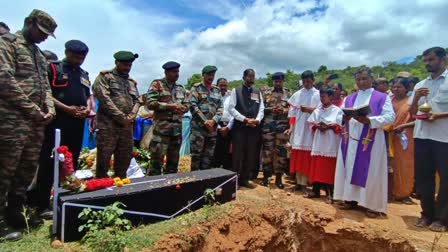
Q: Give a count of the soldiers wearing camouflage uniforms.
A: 5